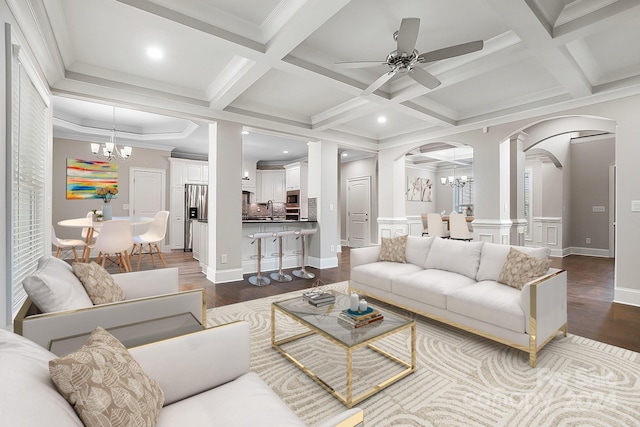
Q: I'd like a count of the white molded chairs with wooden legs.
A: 4